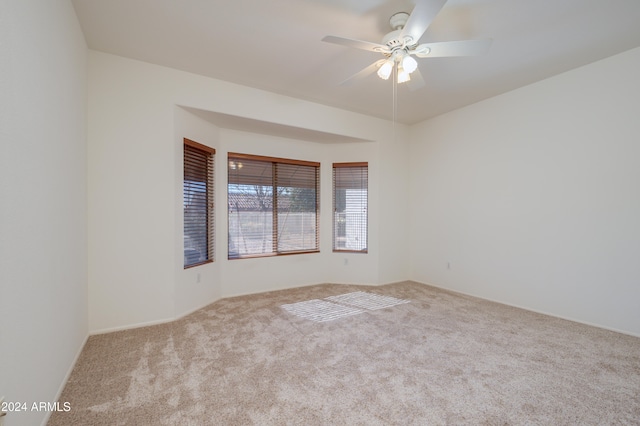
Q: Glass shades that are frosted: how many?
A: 3